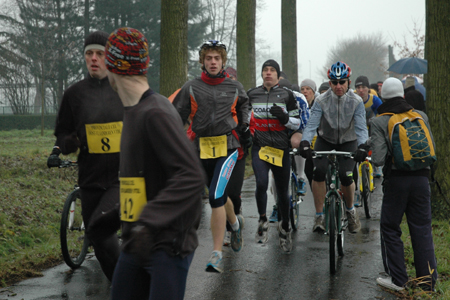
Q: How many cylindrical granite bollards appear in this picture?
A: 0